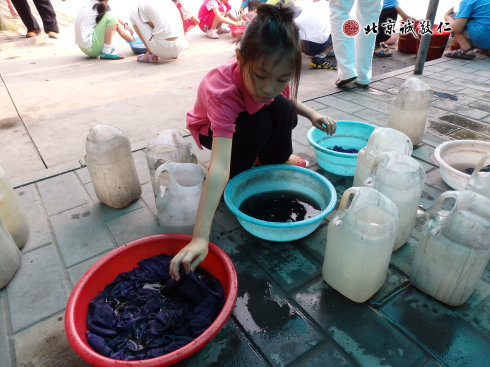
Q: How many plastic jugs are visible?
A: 11